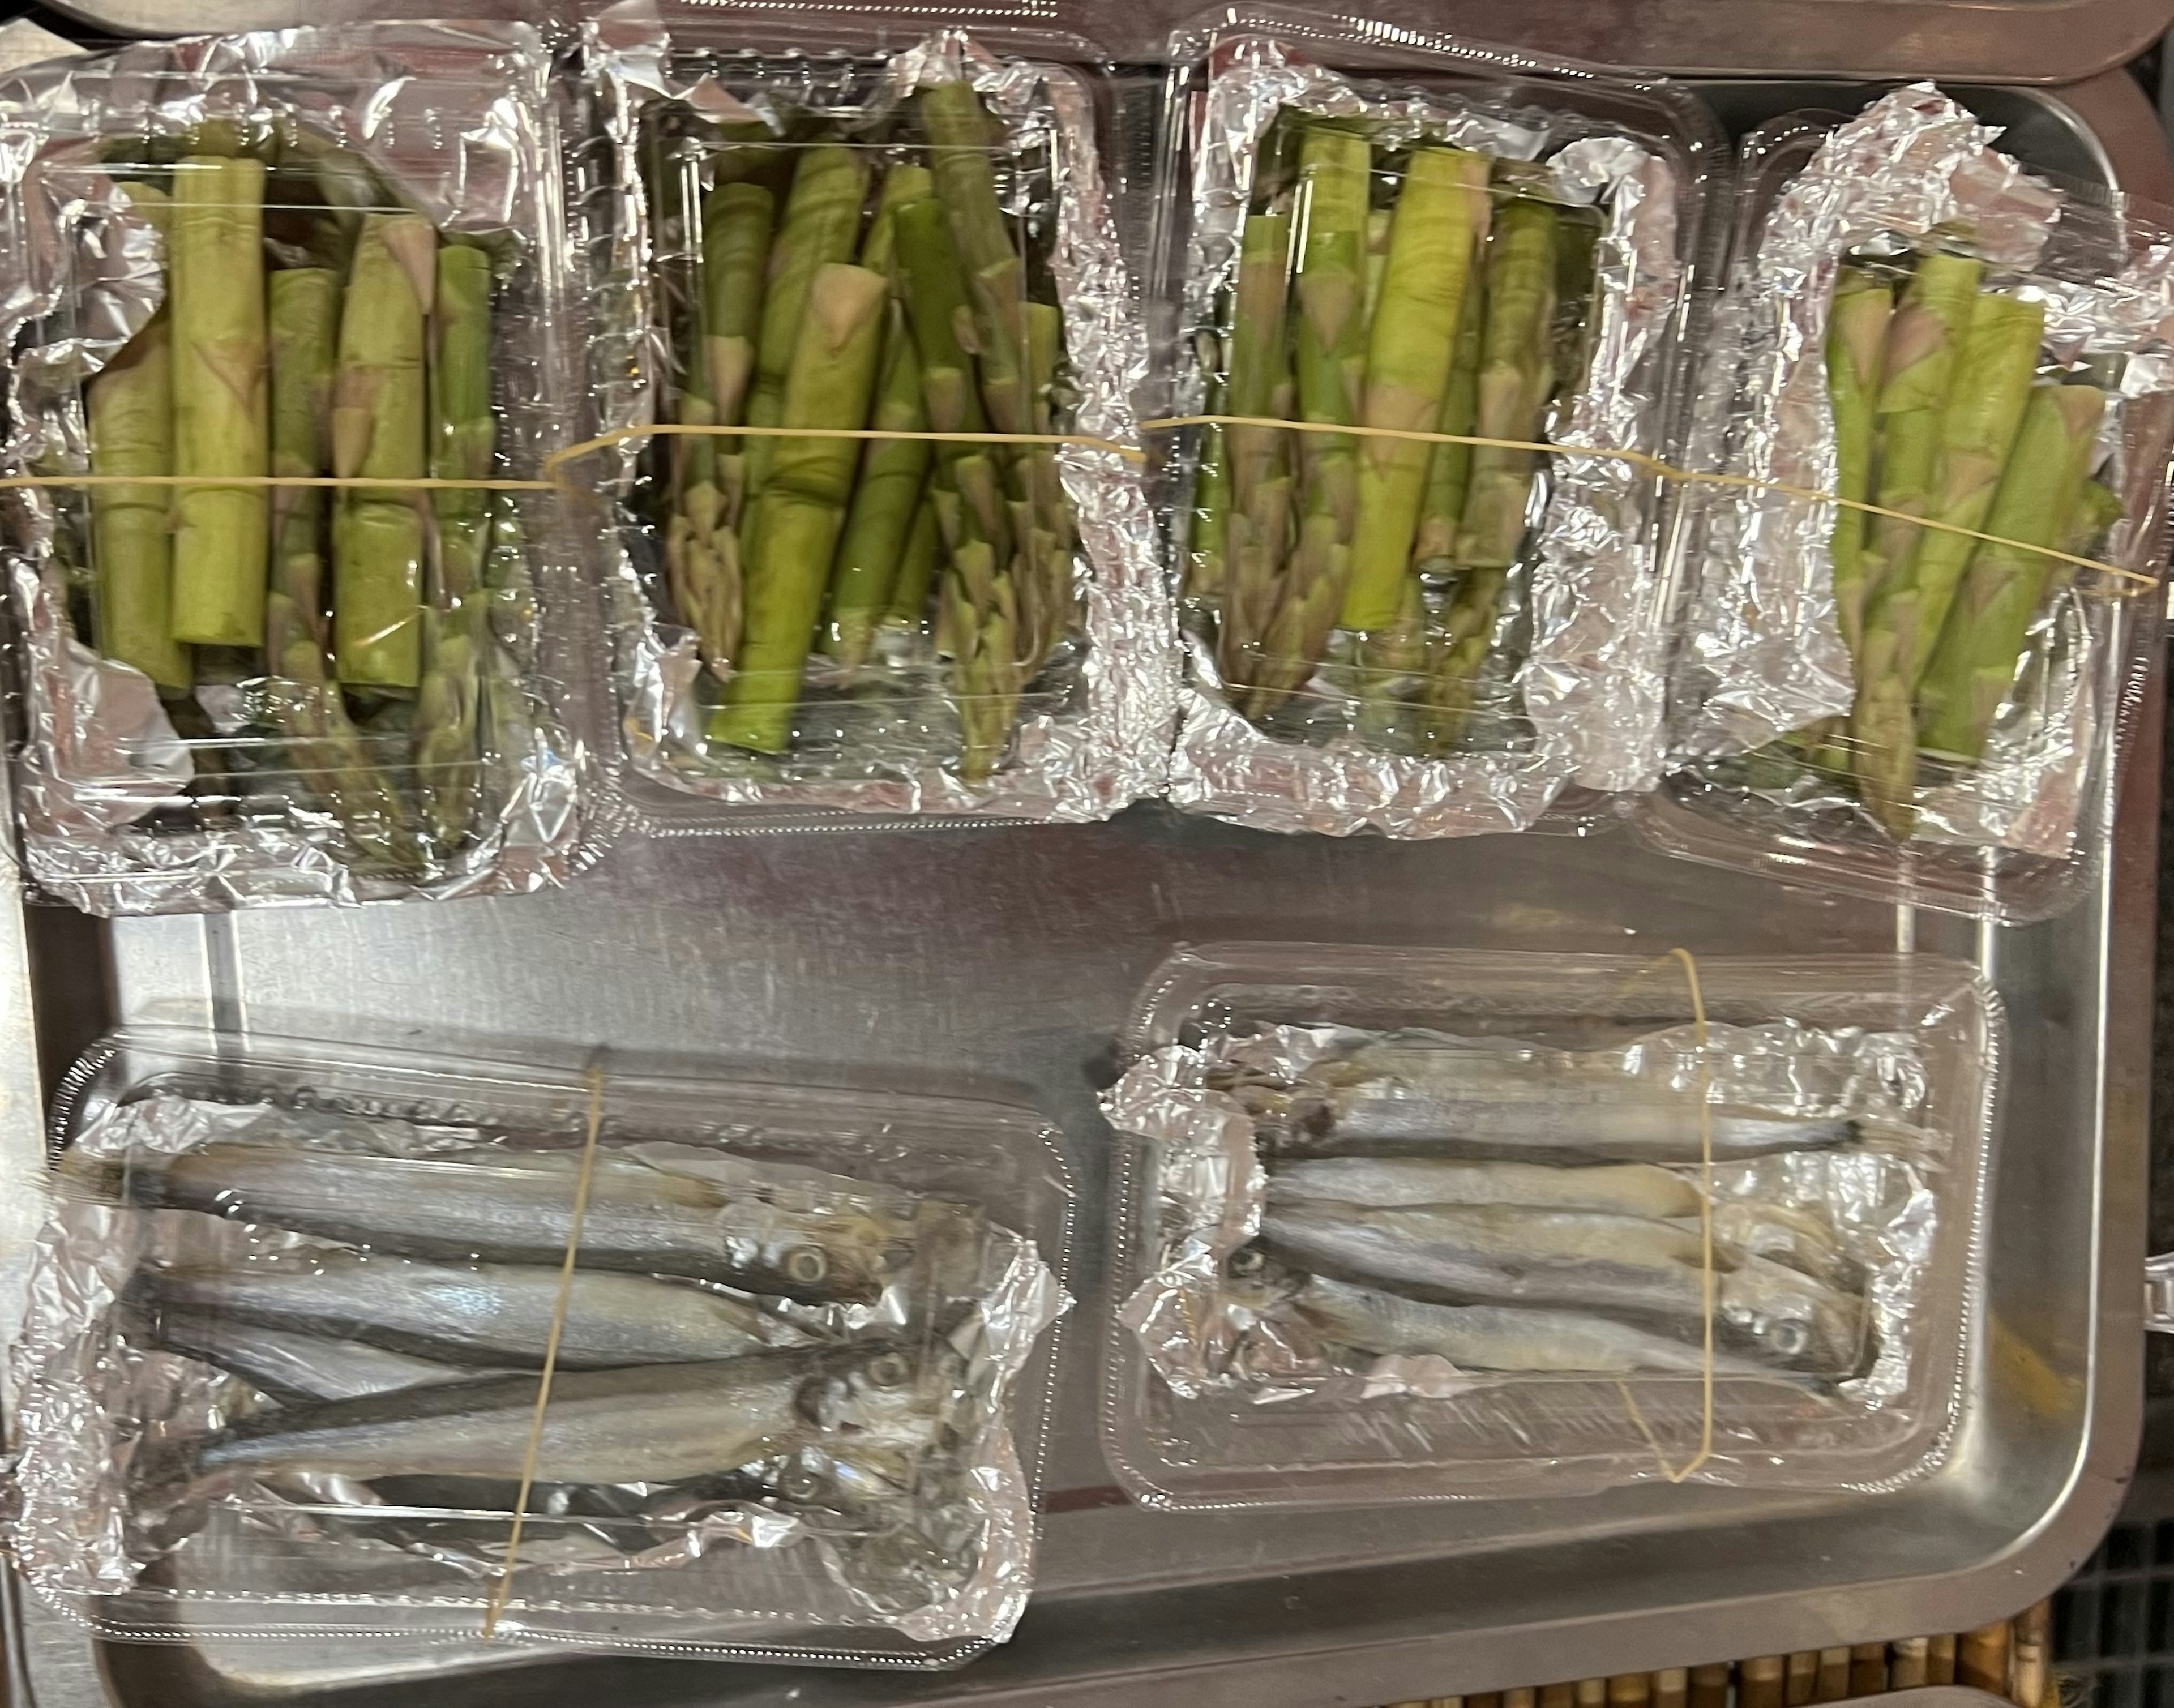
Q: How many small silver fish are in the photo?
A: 8